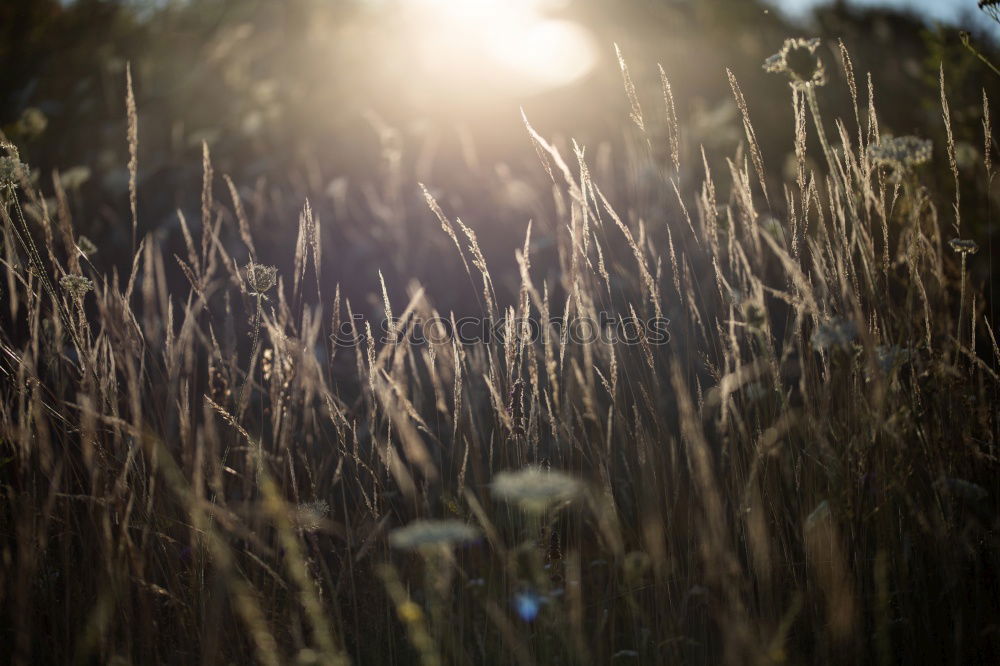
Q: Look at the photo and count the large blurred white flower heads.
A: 2